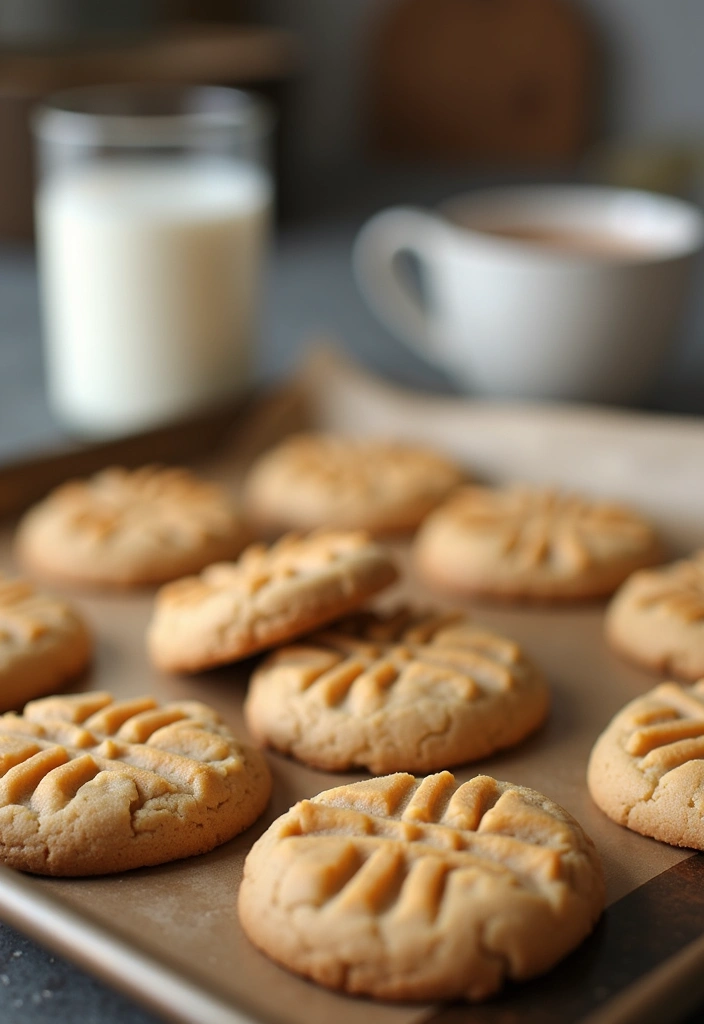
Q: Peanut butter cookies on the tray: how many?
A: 10